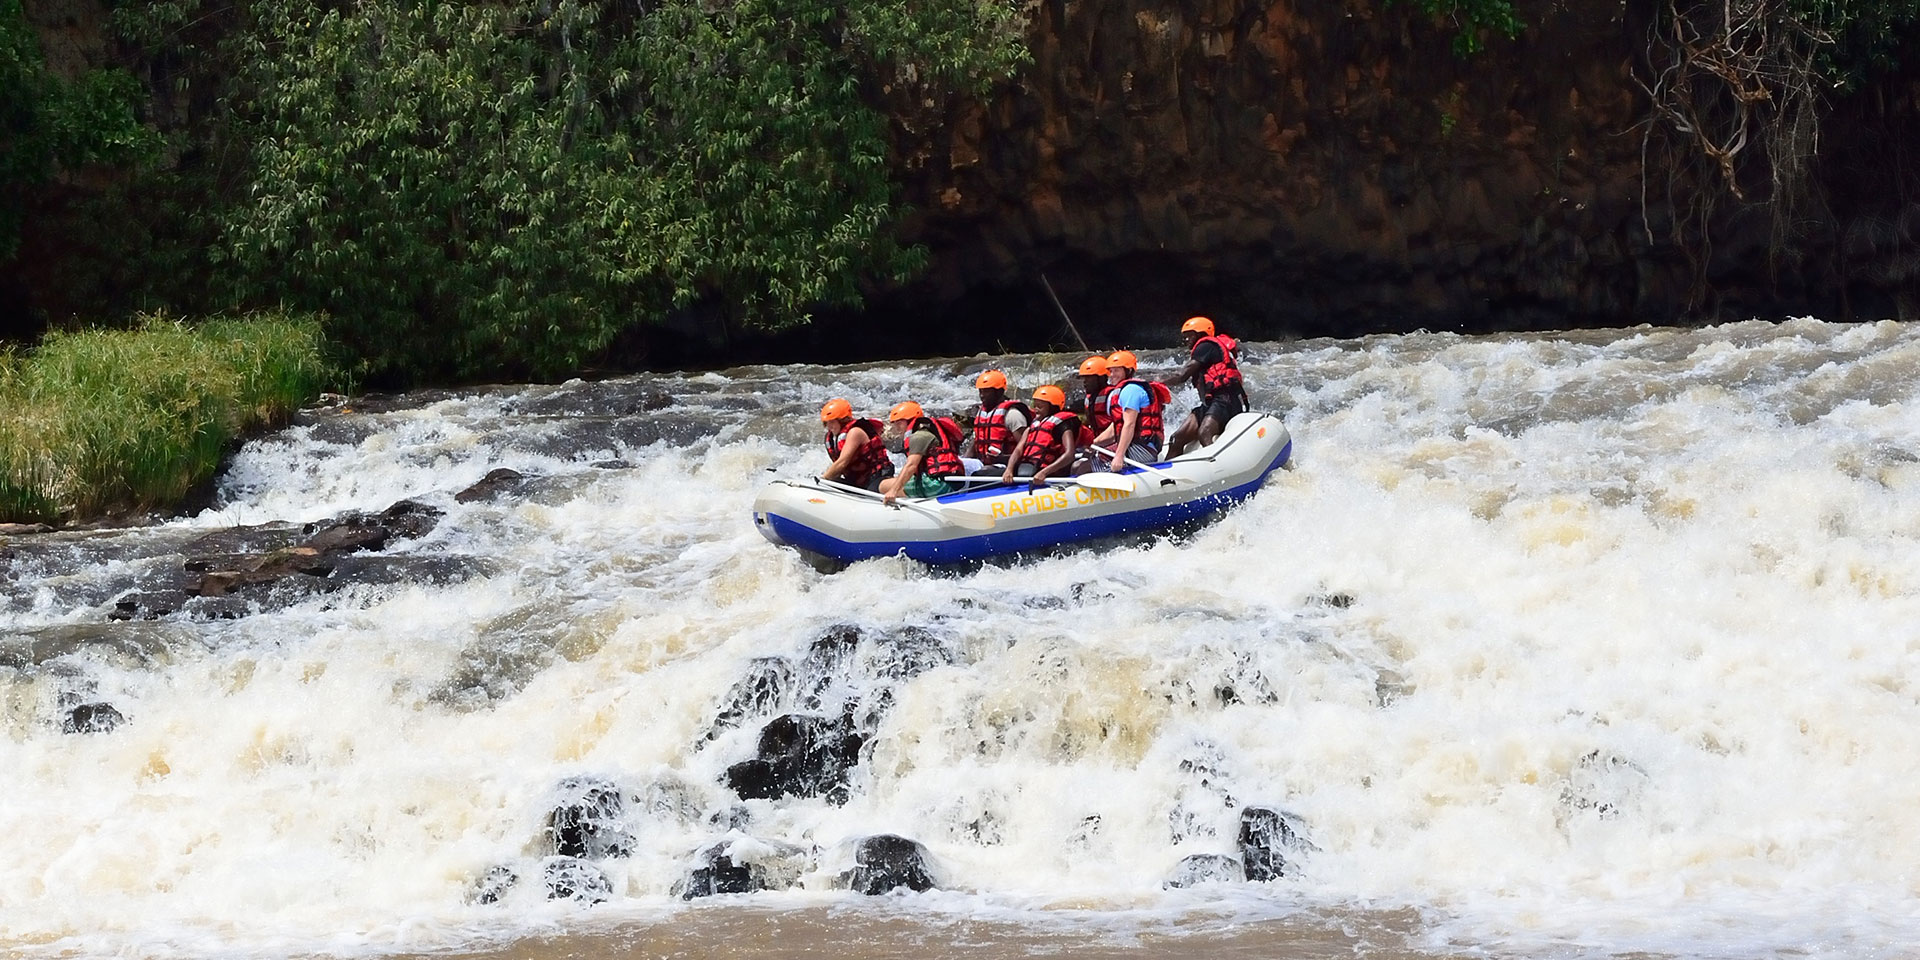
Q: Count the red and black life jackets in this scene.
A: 7